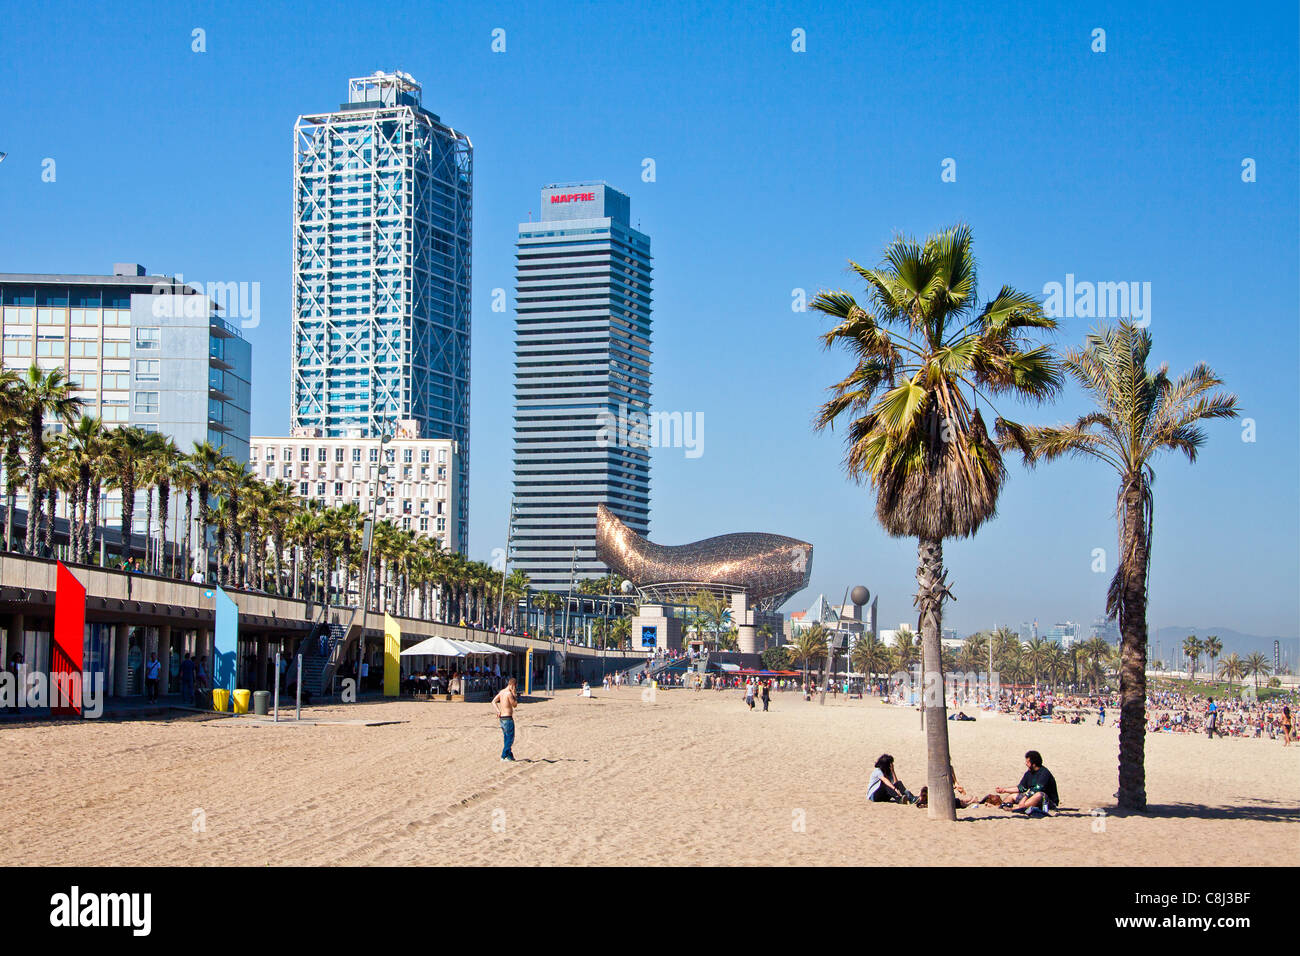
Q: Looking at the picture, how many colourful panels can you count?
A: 3